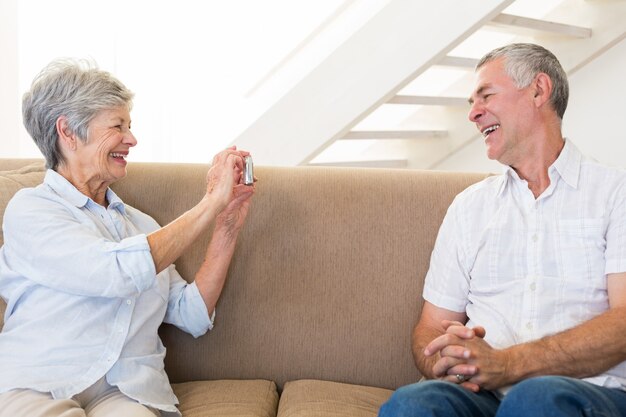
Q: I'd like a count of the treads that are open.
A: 5